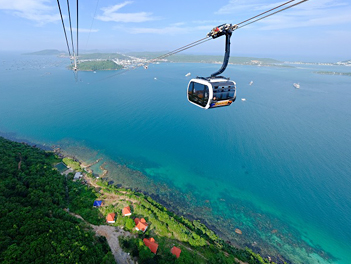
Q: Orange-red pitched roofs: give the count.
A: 5